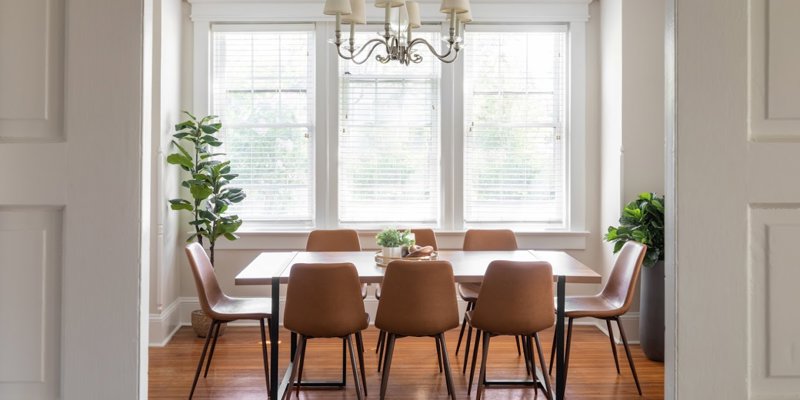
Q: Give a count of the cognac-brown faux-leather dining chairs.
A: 8